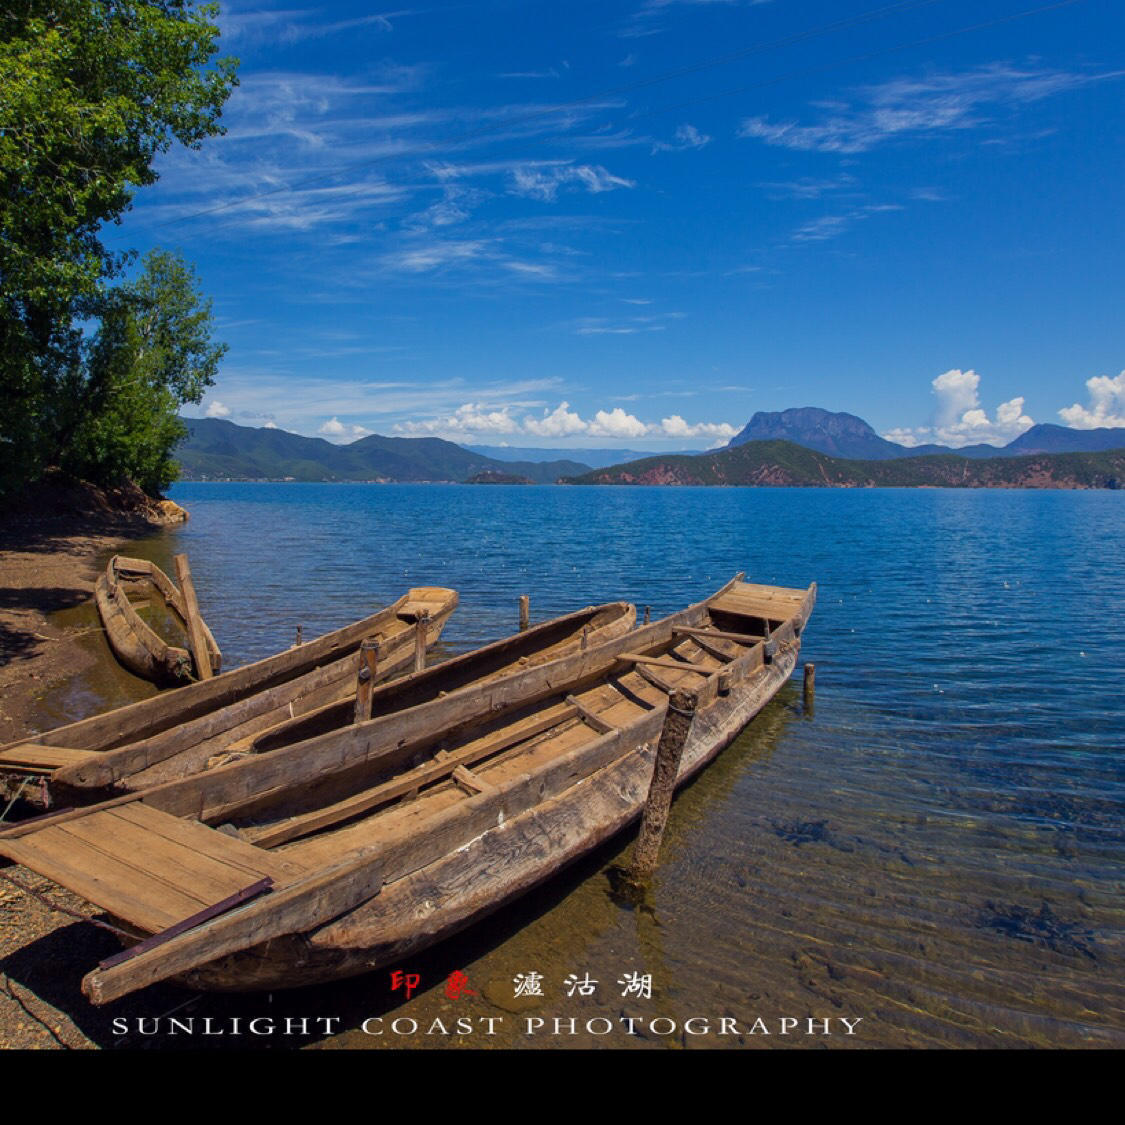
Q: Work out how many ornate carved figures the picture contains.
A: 0